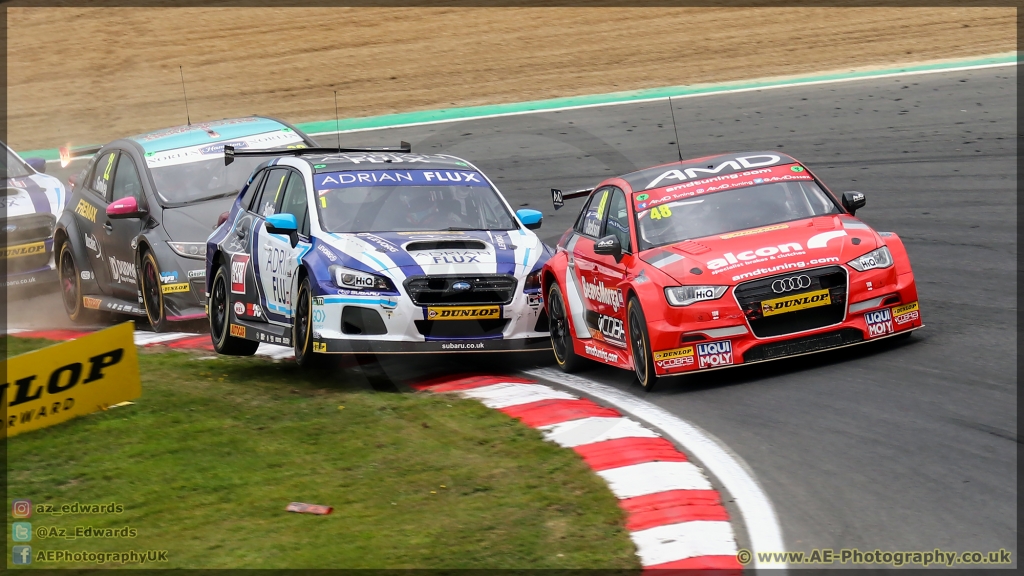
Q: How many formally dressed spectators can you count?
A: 0